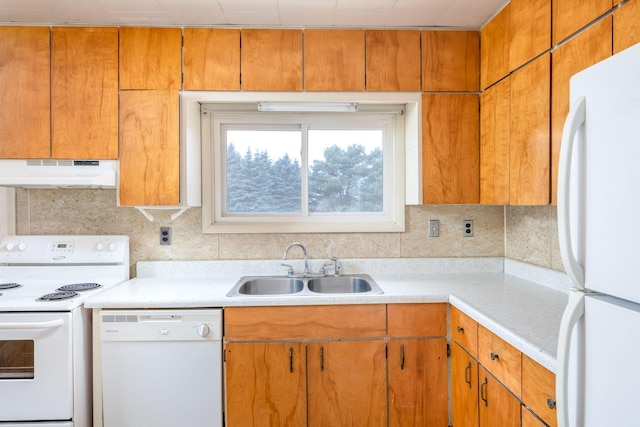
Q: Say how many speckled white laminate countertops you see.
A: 1